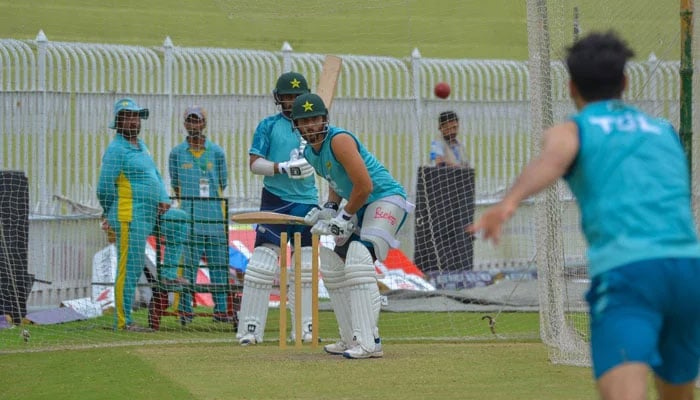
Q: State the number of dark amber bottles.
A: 0